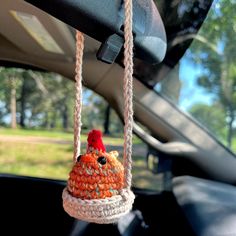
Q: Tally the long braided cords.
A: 2